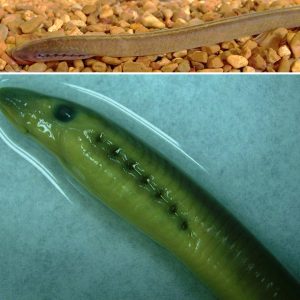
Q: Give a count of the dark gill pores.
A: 7